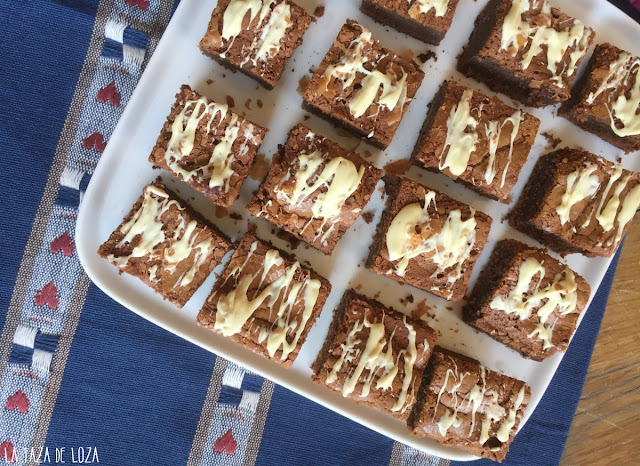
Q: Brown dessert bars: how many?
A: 15